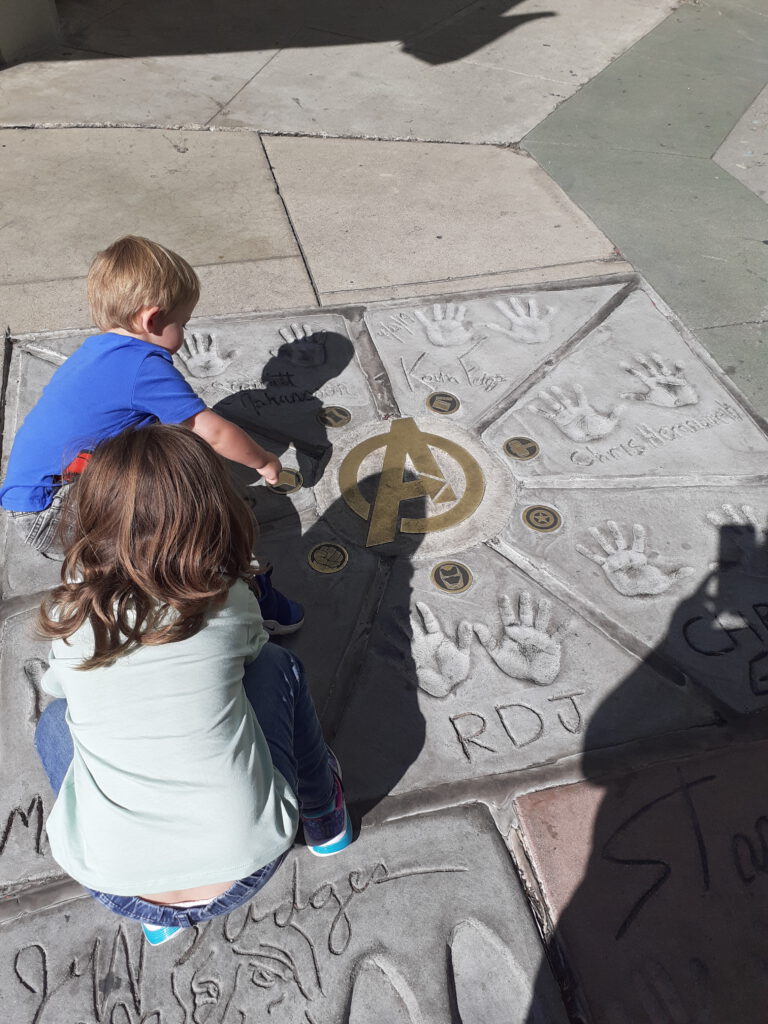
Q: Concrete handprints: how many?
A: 10